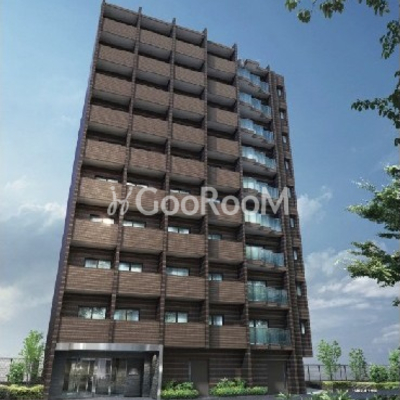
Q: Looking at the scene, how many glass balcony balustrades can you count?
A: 9